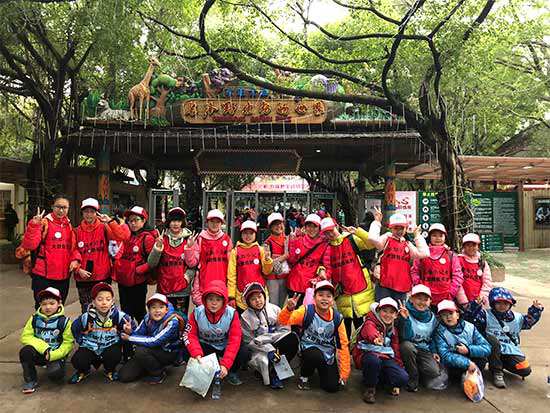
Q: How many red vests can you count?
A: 12